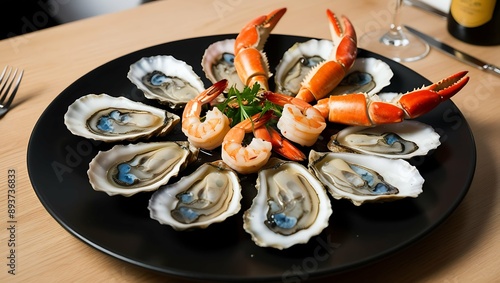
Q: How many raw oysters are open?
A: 10